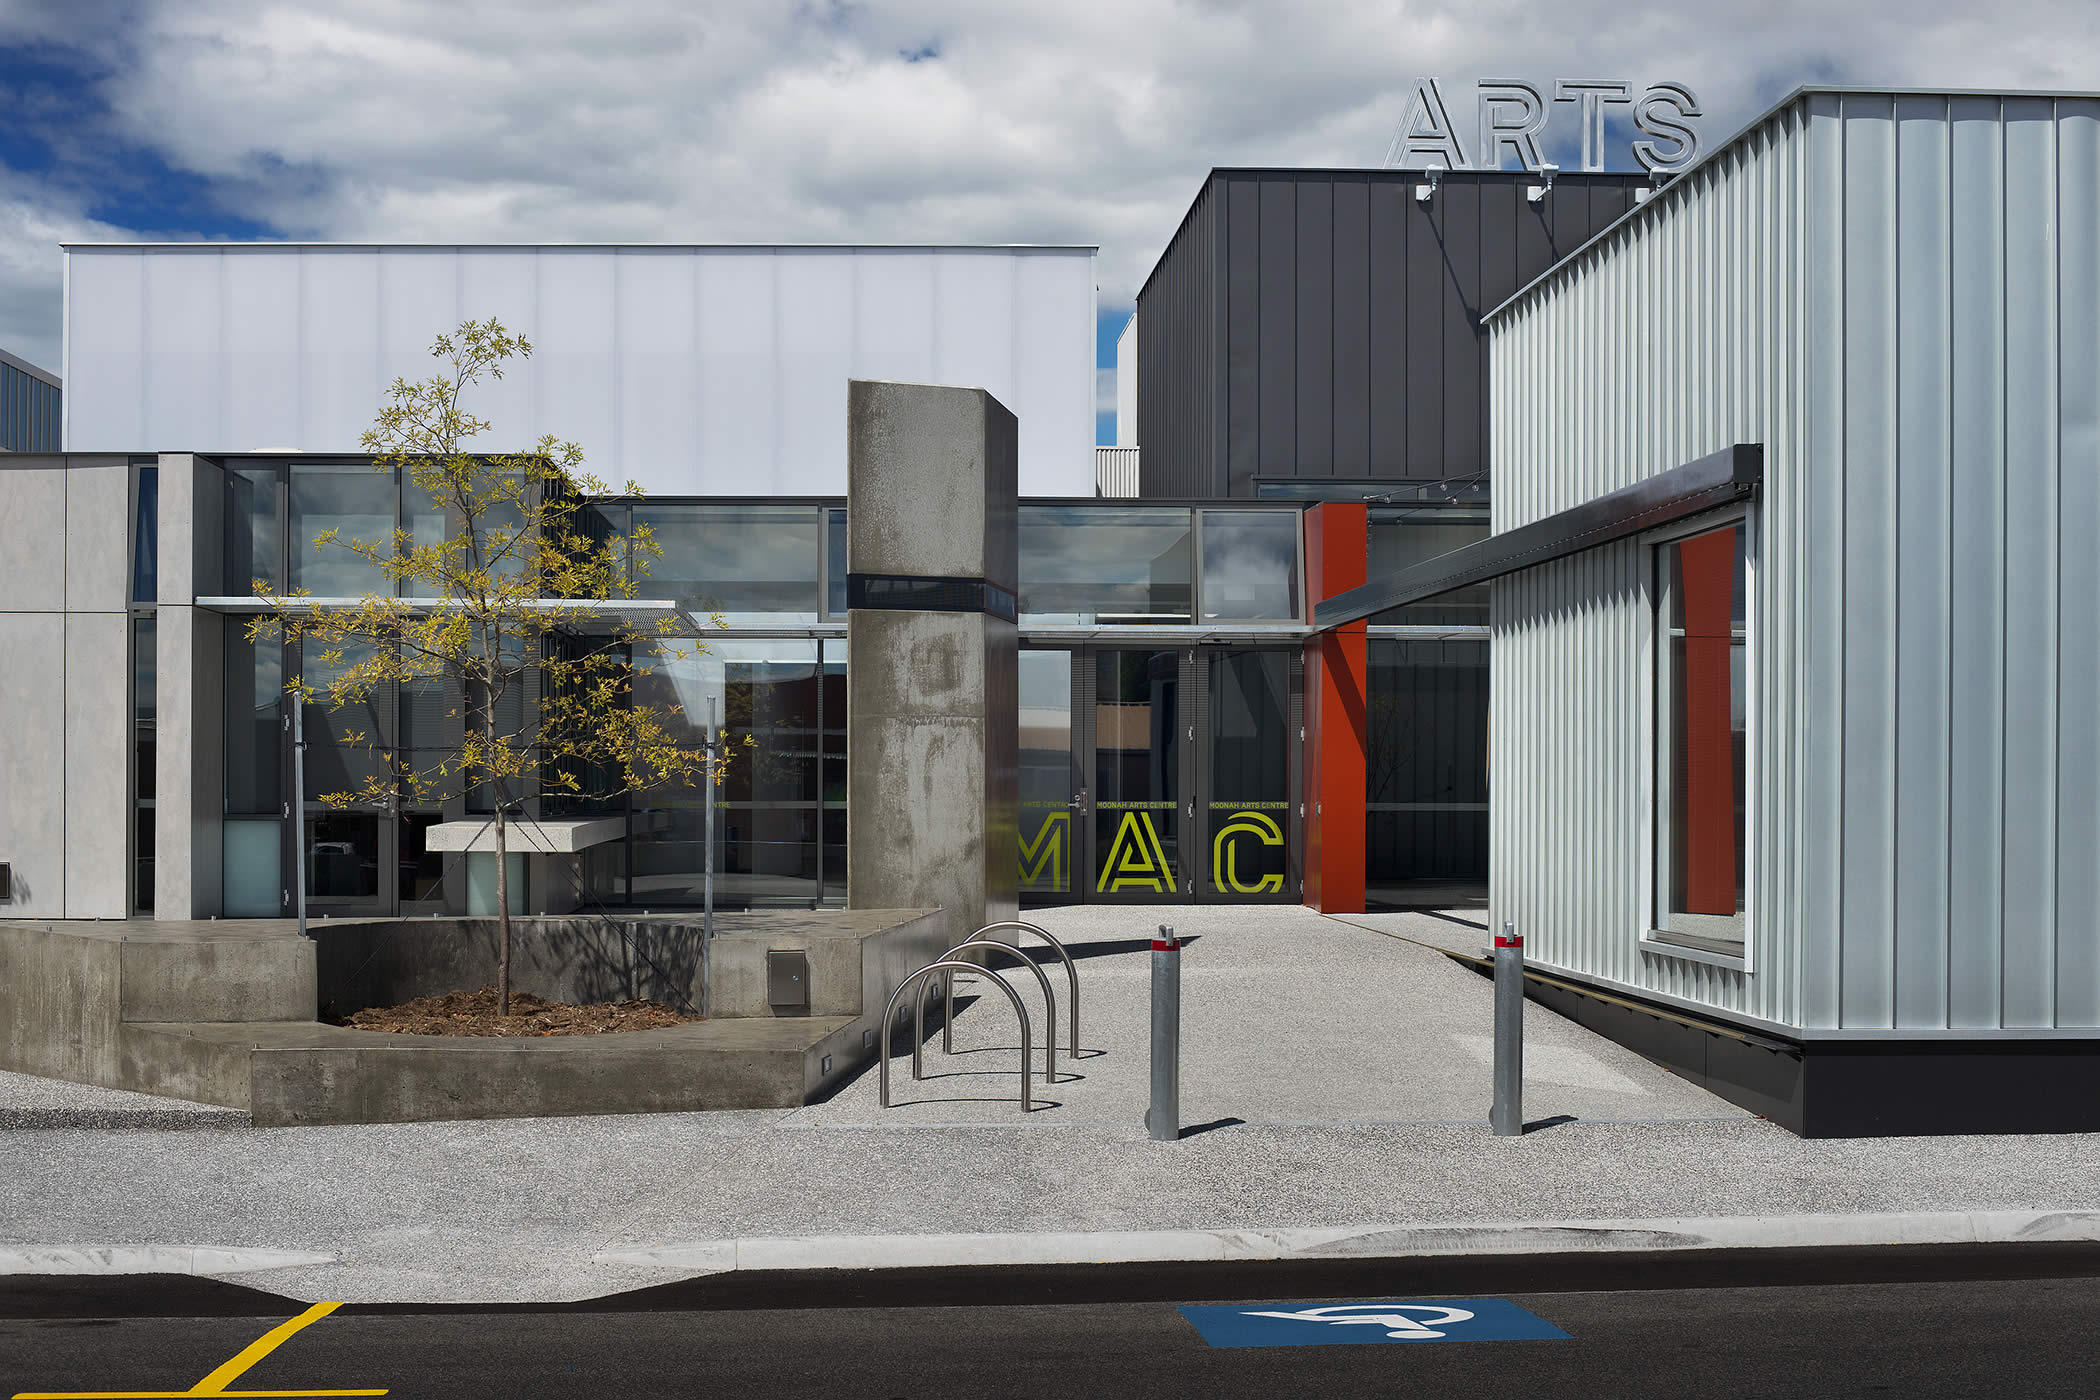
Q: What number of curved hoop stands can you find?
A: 3